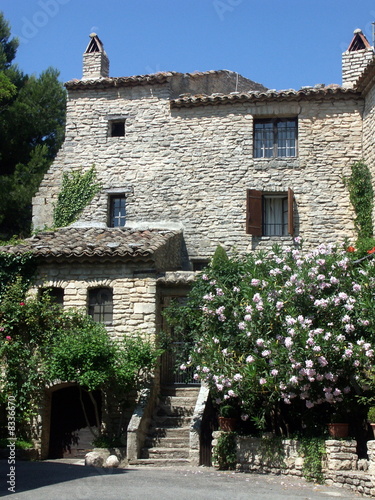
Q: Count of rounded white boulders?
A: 2